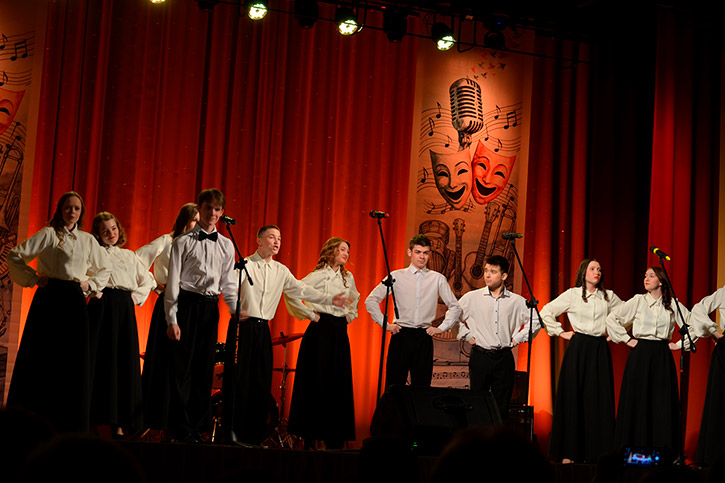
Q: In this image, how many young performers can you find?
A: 11